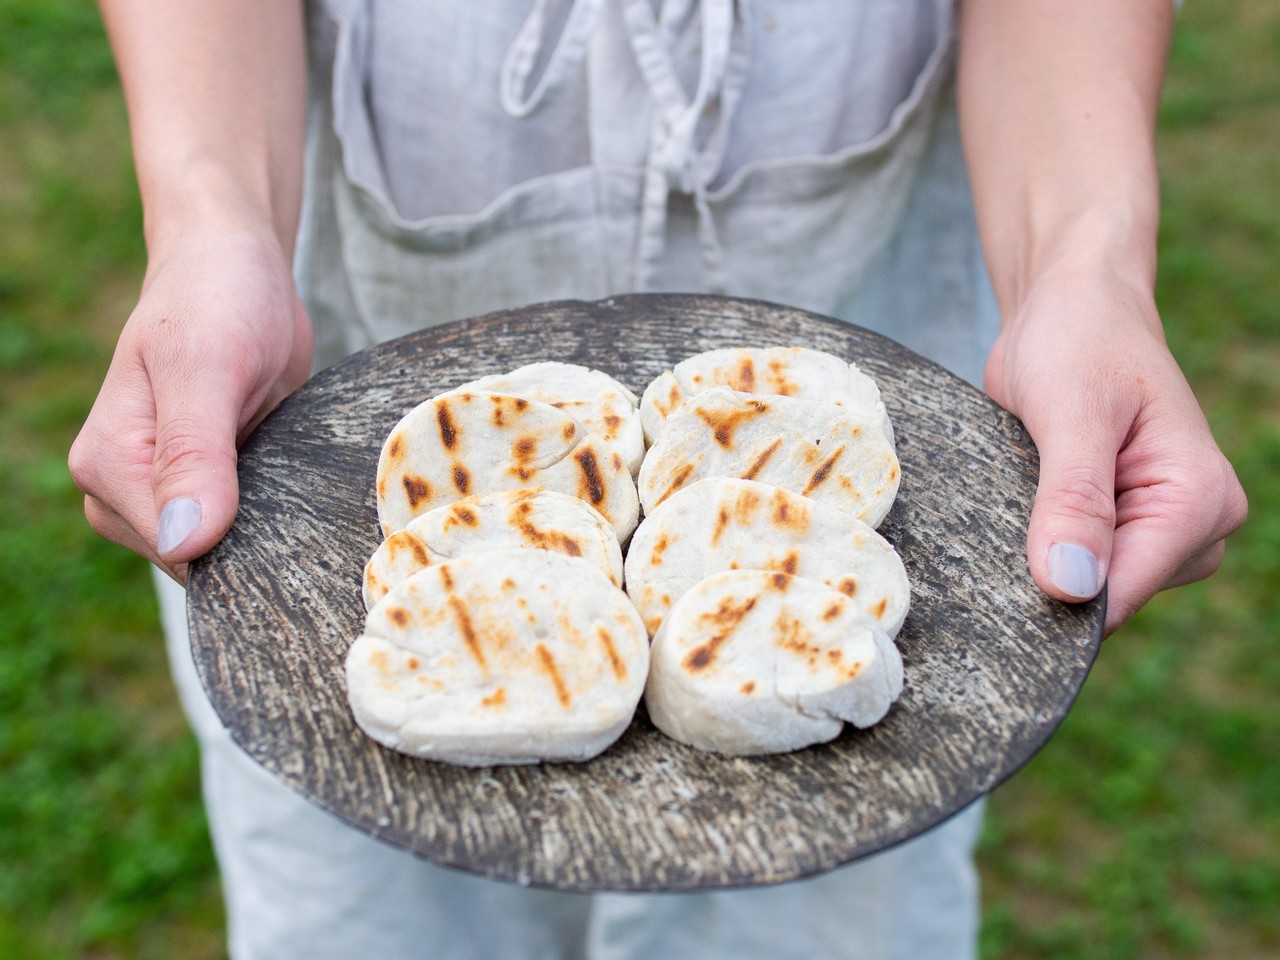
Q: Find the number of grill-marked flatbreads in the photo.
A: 8